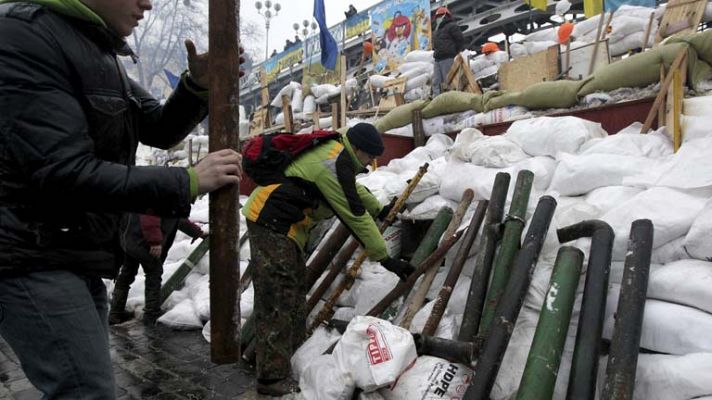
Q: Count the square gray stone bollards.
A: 0